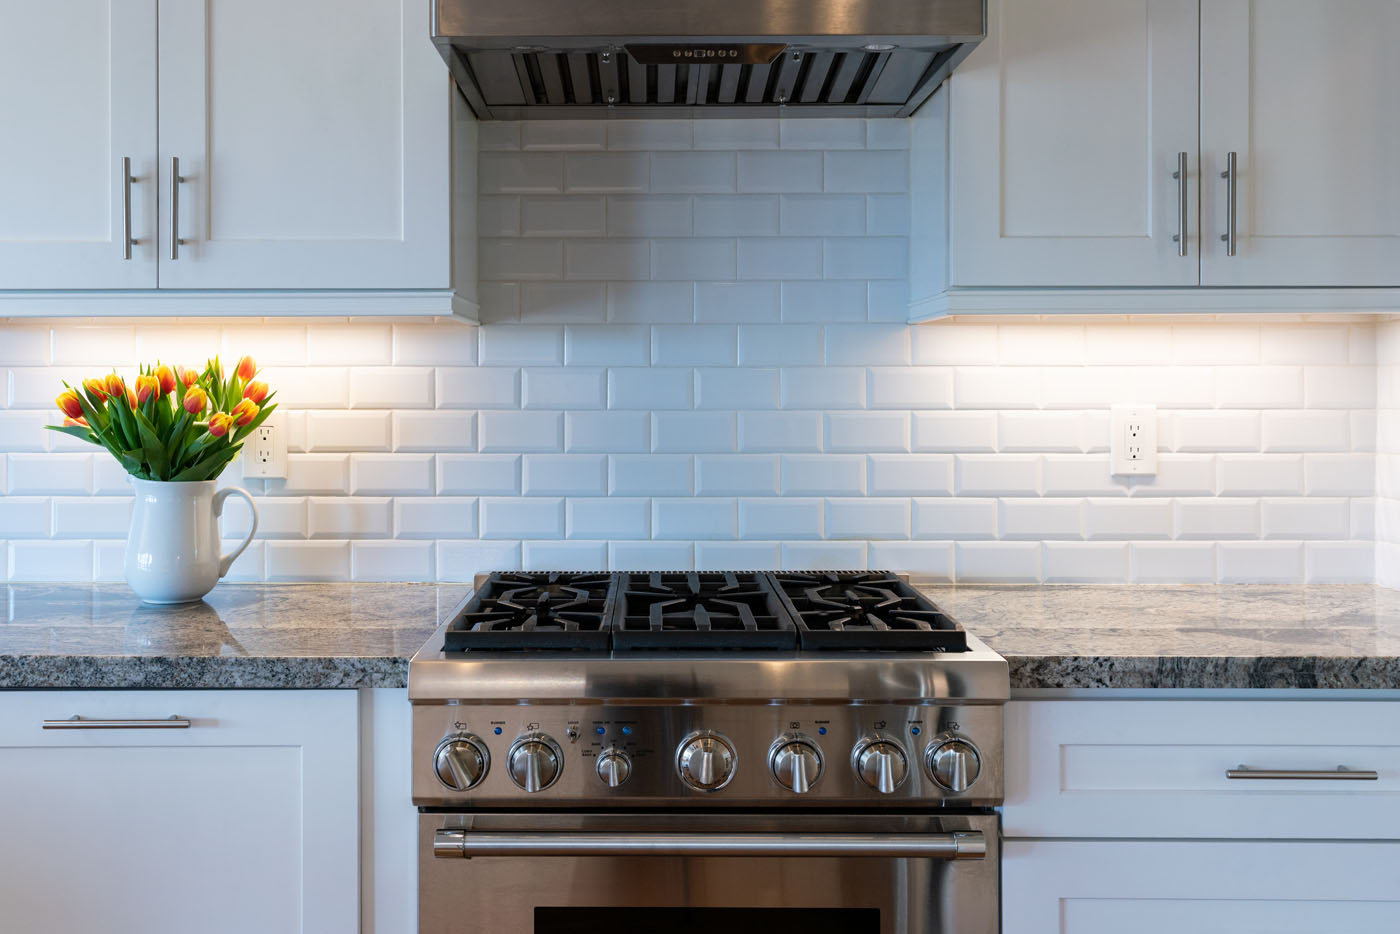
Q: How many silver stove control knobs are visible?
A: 7